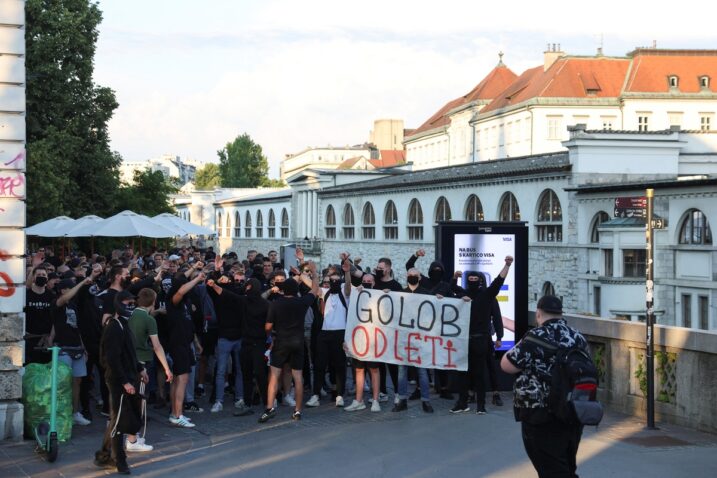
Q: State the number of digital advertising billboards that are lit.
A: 1